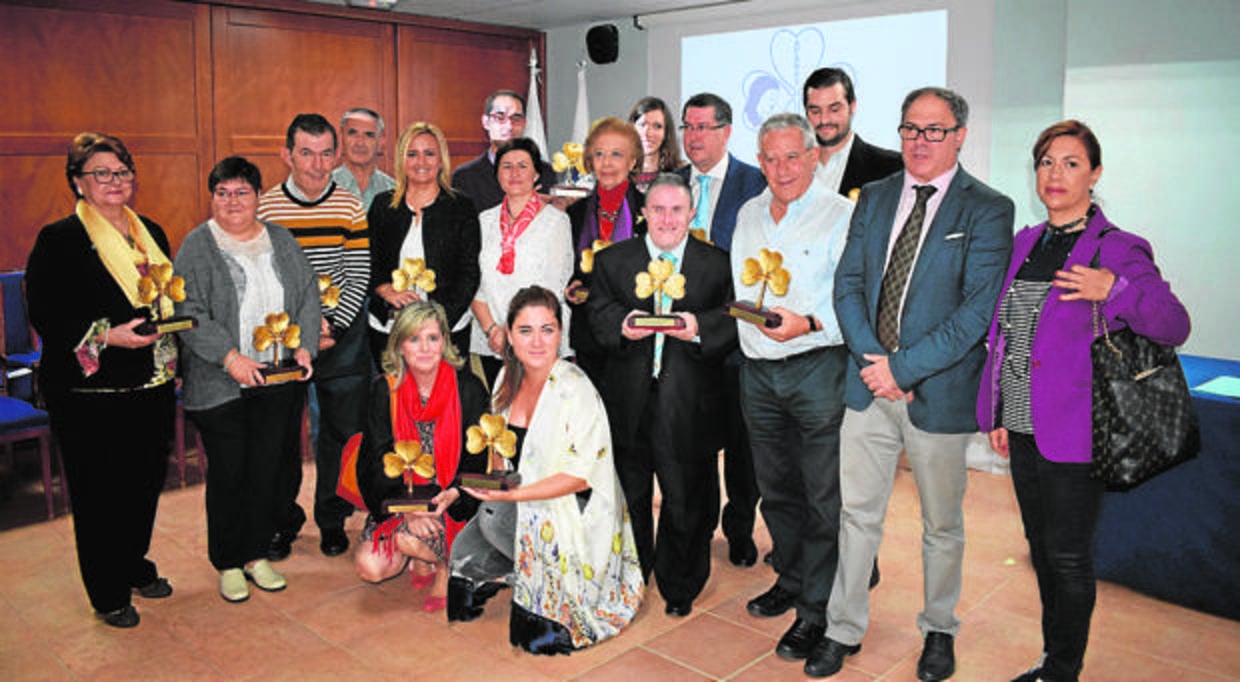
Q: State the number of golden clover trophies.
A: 12